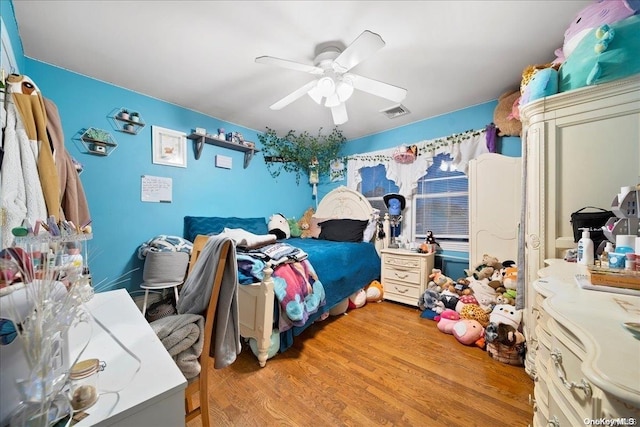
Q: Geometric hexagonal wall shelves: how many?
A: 2